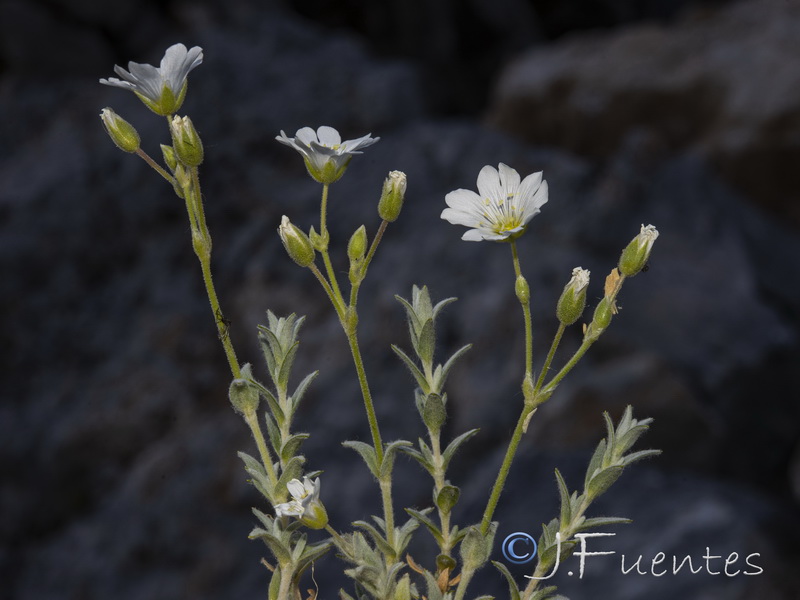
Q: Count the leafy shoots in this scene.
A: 3